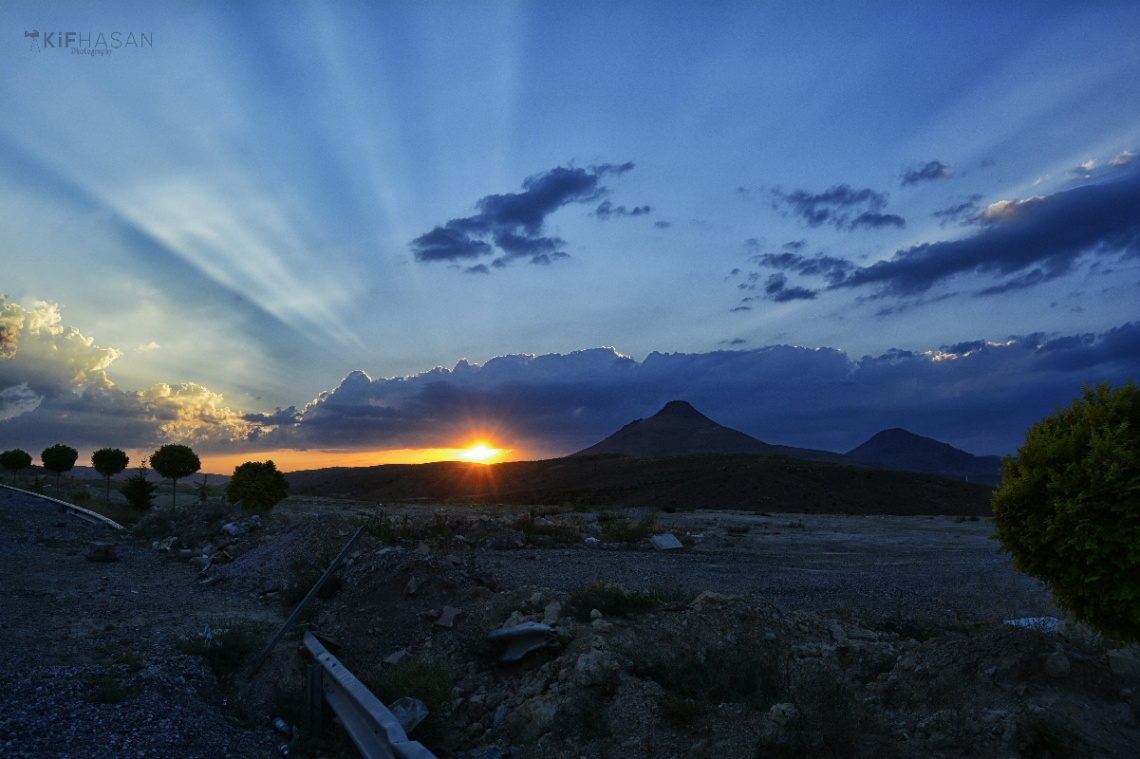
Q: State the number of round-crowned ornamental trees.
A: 6